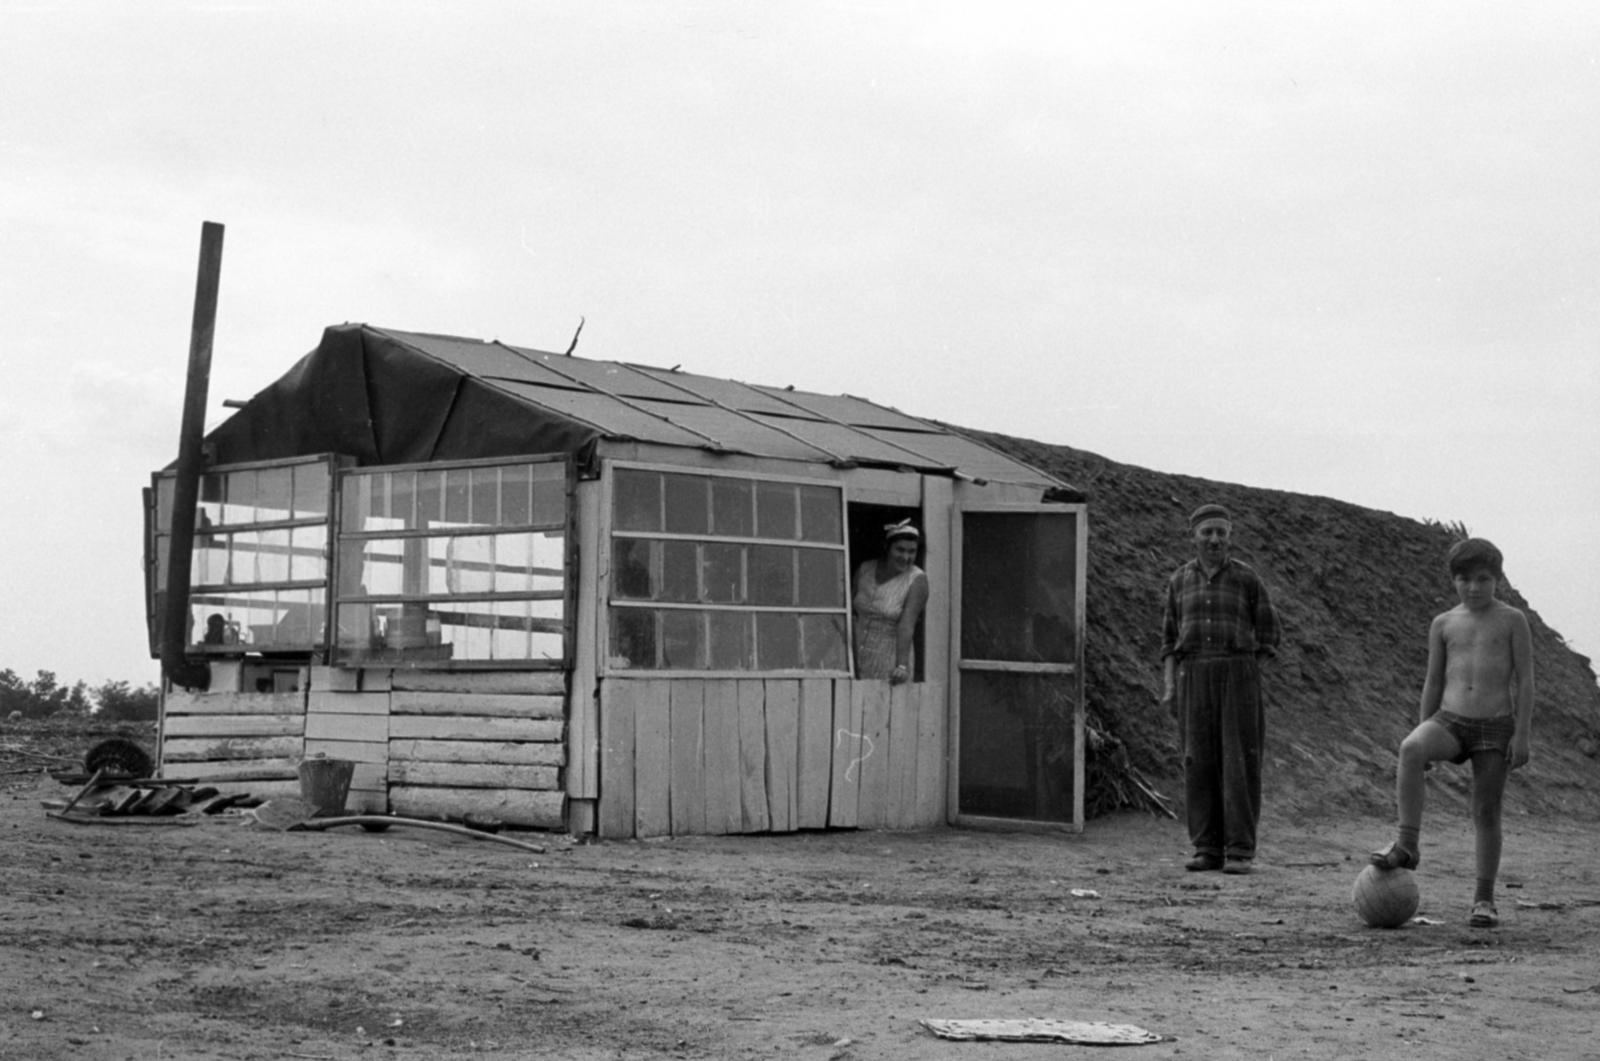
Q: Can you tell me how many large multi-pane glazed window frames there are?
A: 3